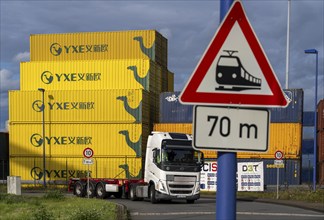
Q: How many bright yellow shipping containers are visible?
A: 5